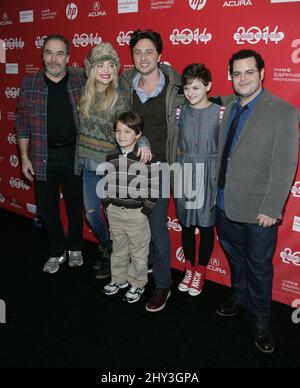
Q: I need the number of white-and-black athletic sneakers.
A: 2